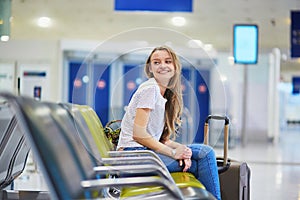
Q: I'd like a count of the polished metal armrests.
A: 4